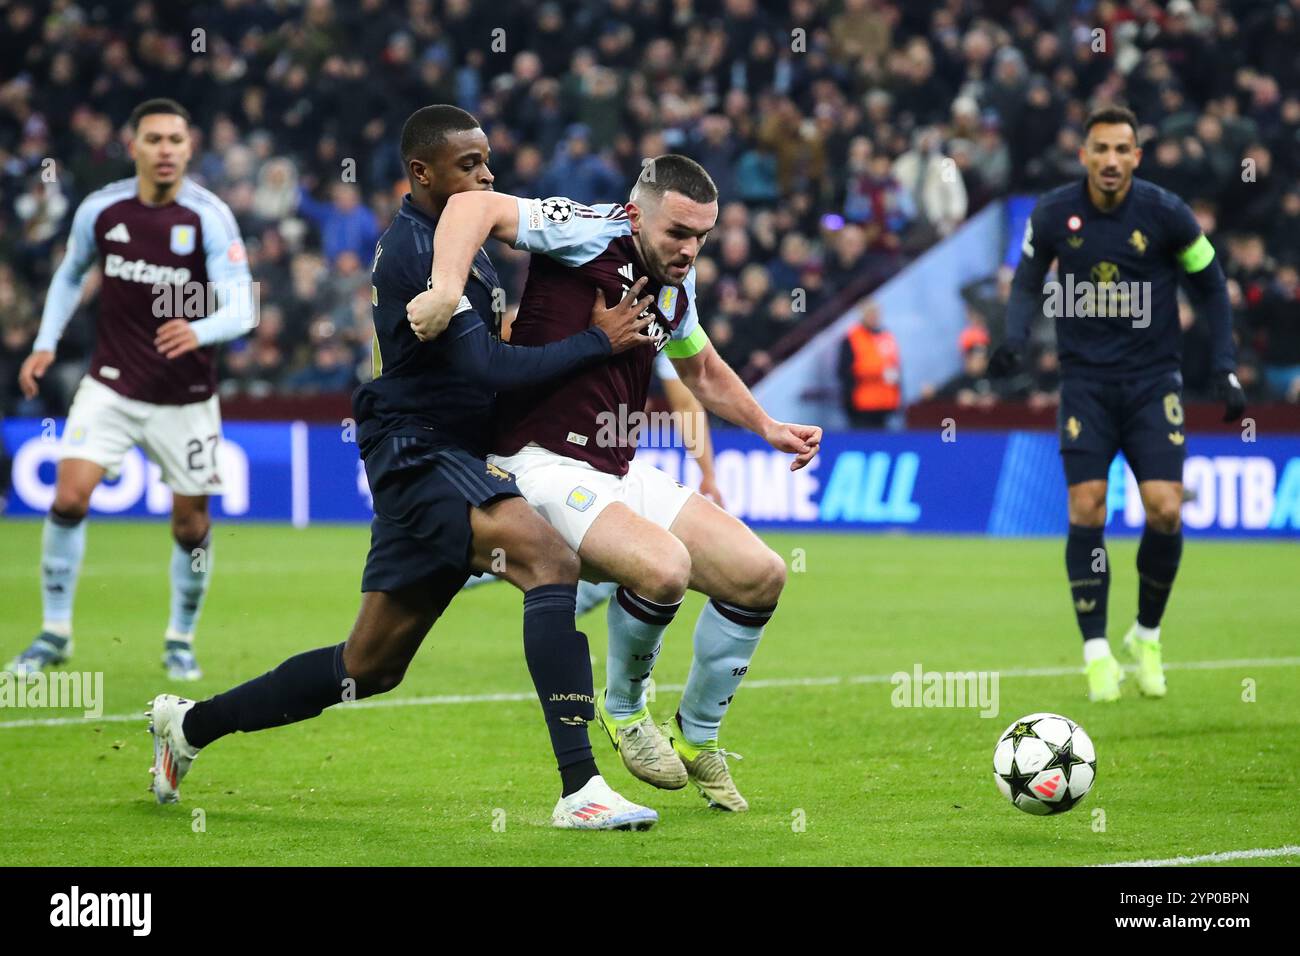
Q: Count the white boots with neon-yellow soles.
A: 2